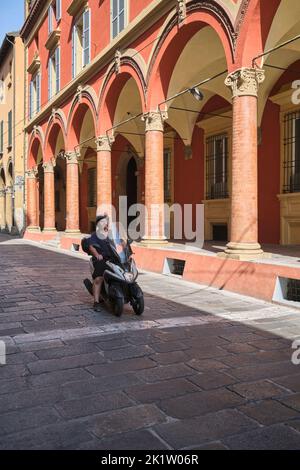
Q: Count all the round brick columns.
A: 6